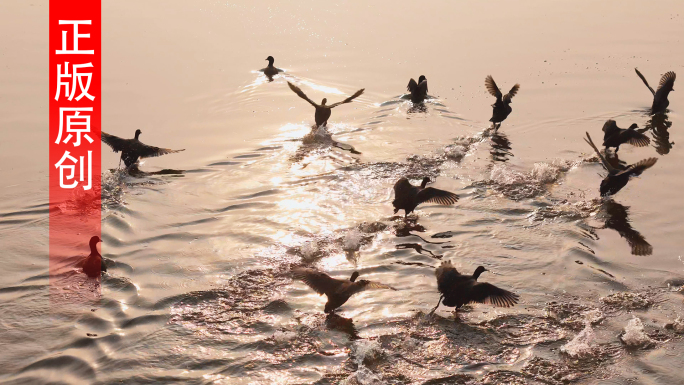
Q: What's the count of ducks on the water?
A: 12